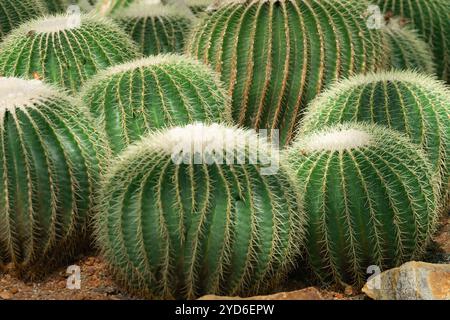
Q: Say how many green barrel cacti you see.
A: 11